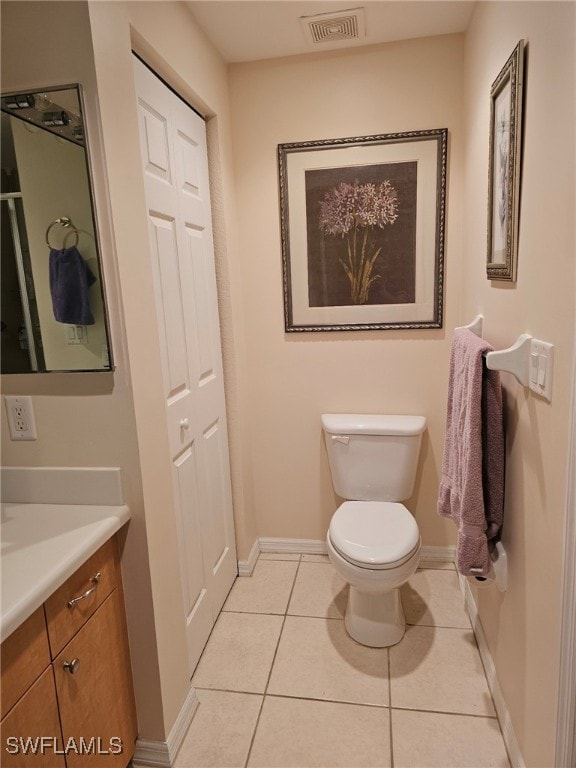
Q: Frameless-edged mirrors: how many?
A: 1